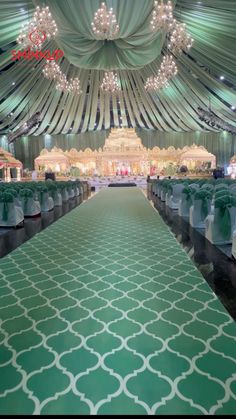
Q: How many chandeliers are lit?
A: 12